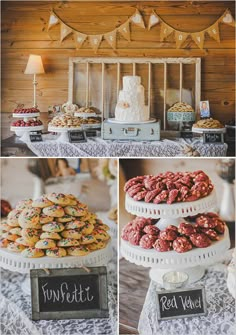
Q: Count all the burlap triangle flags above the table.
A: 13